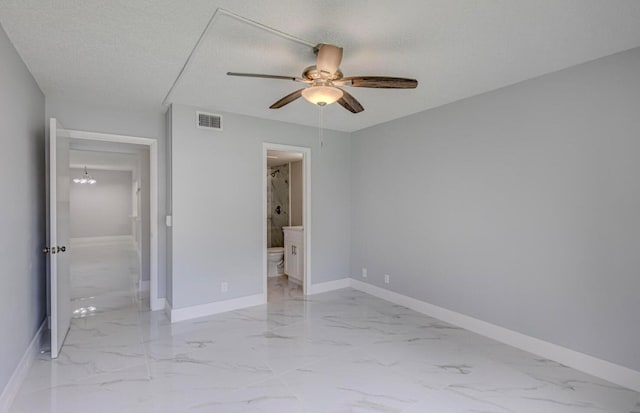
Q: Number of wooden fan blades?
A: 5